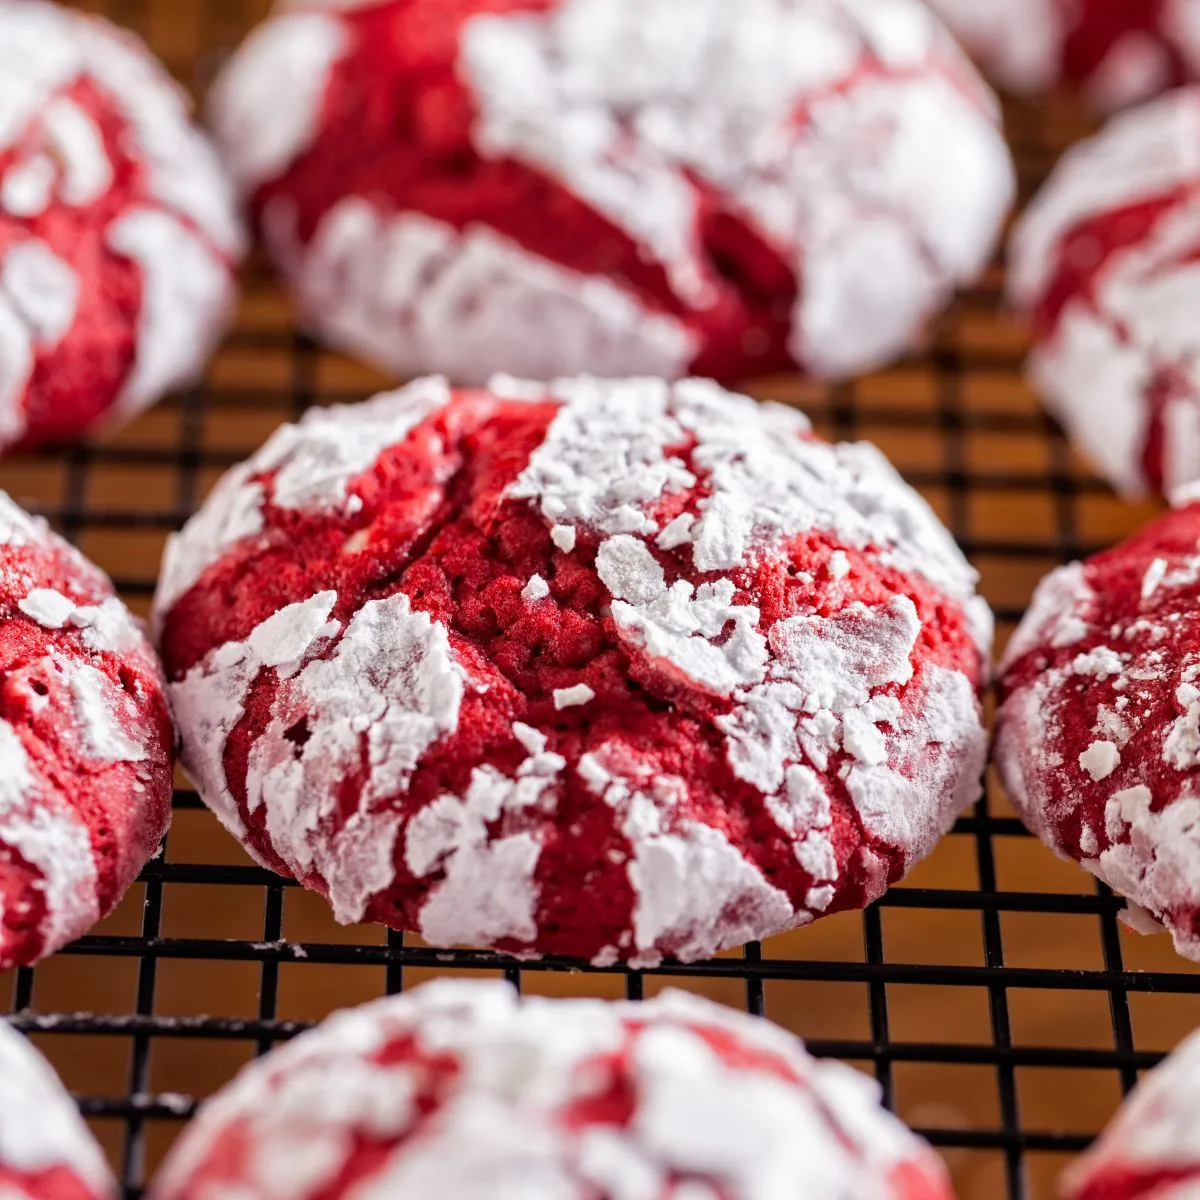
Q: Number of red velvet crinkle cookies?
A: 10